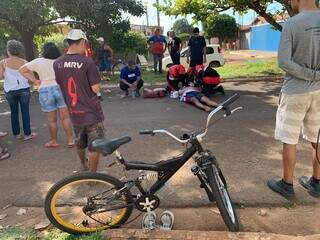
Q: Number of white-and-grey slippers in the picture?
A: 2